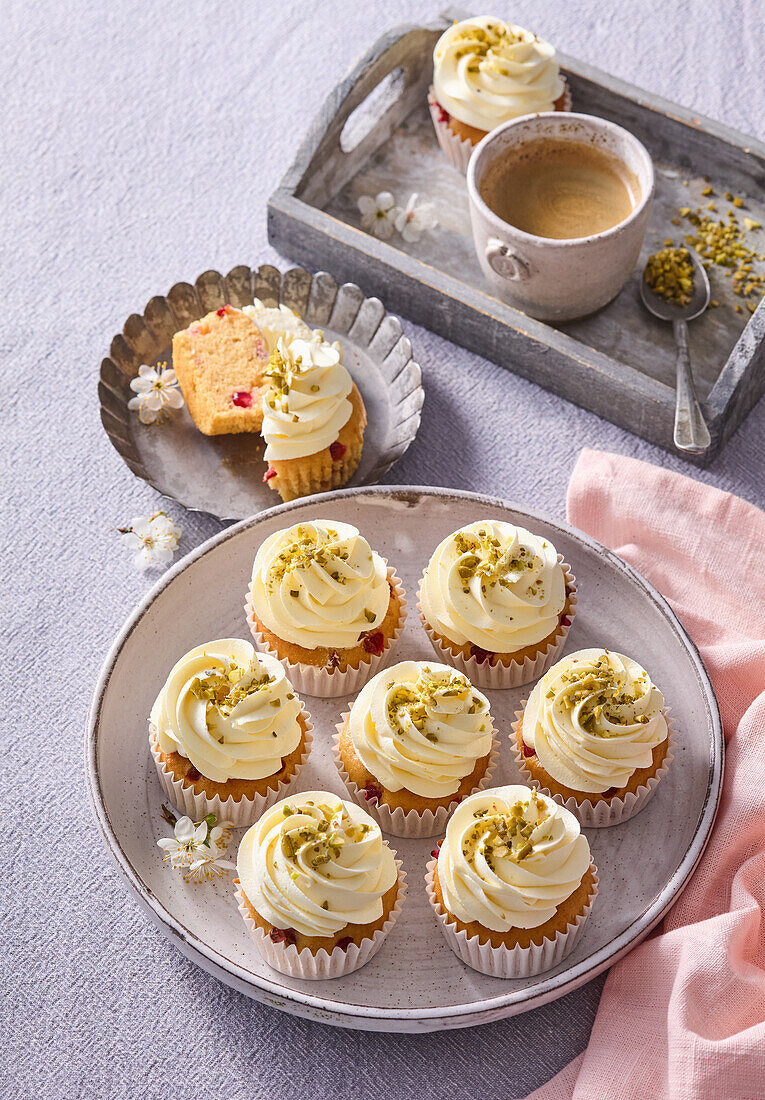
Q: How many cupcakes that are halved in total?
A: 1